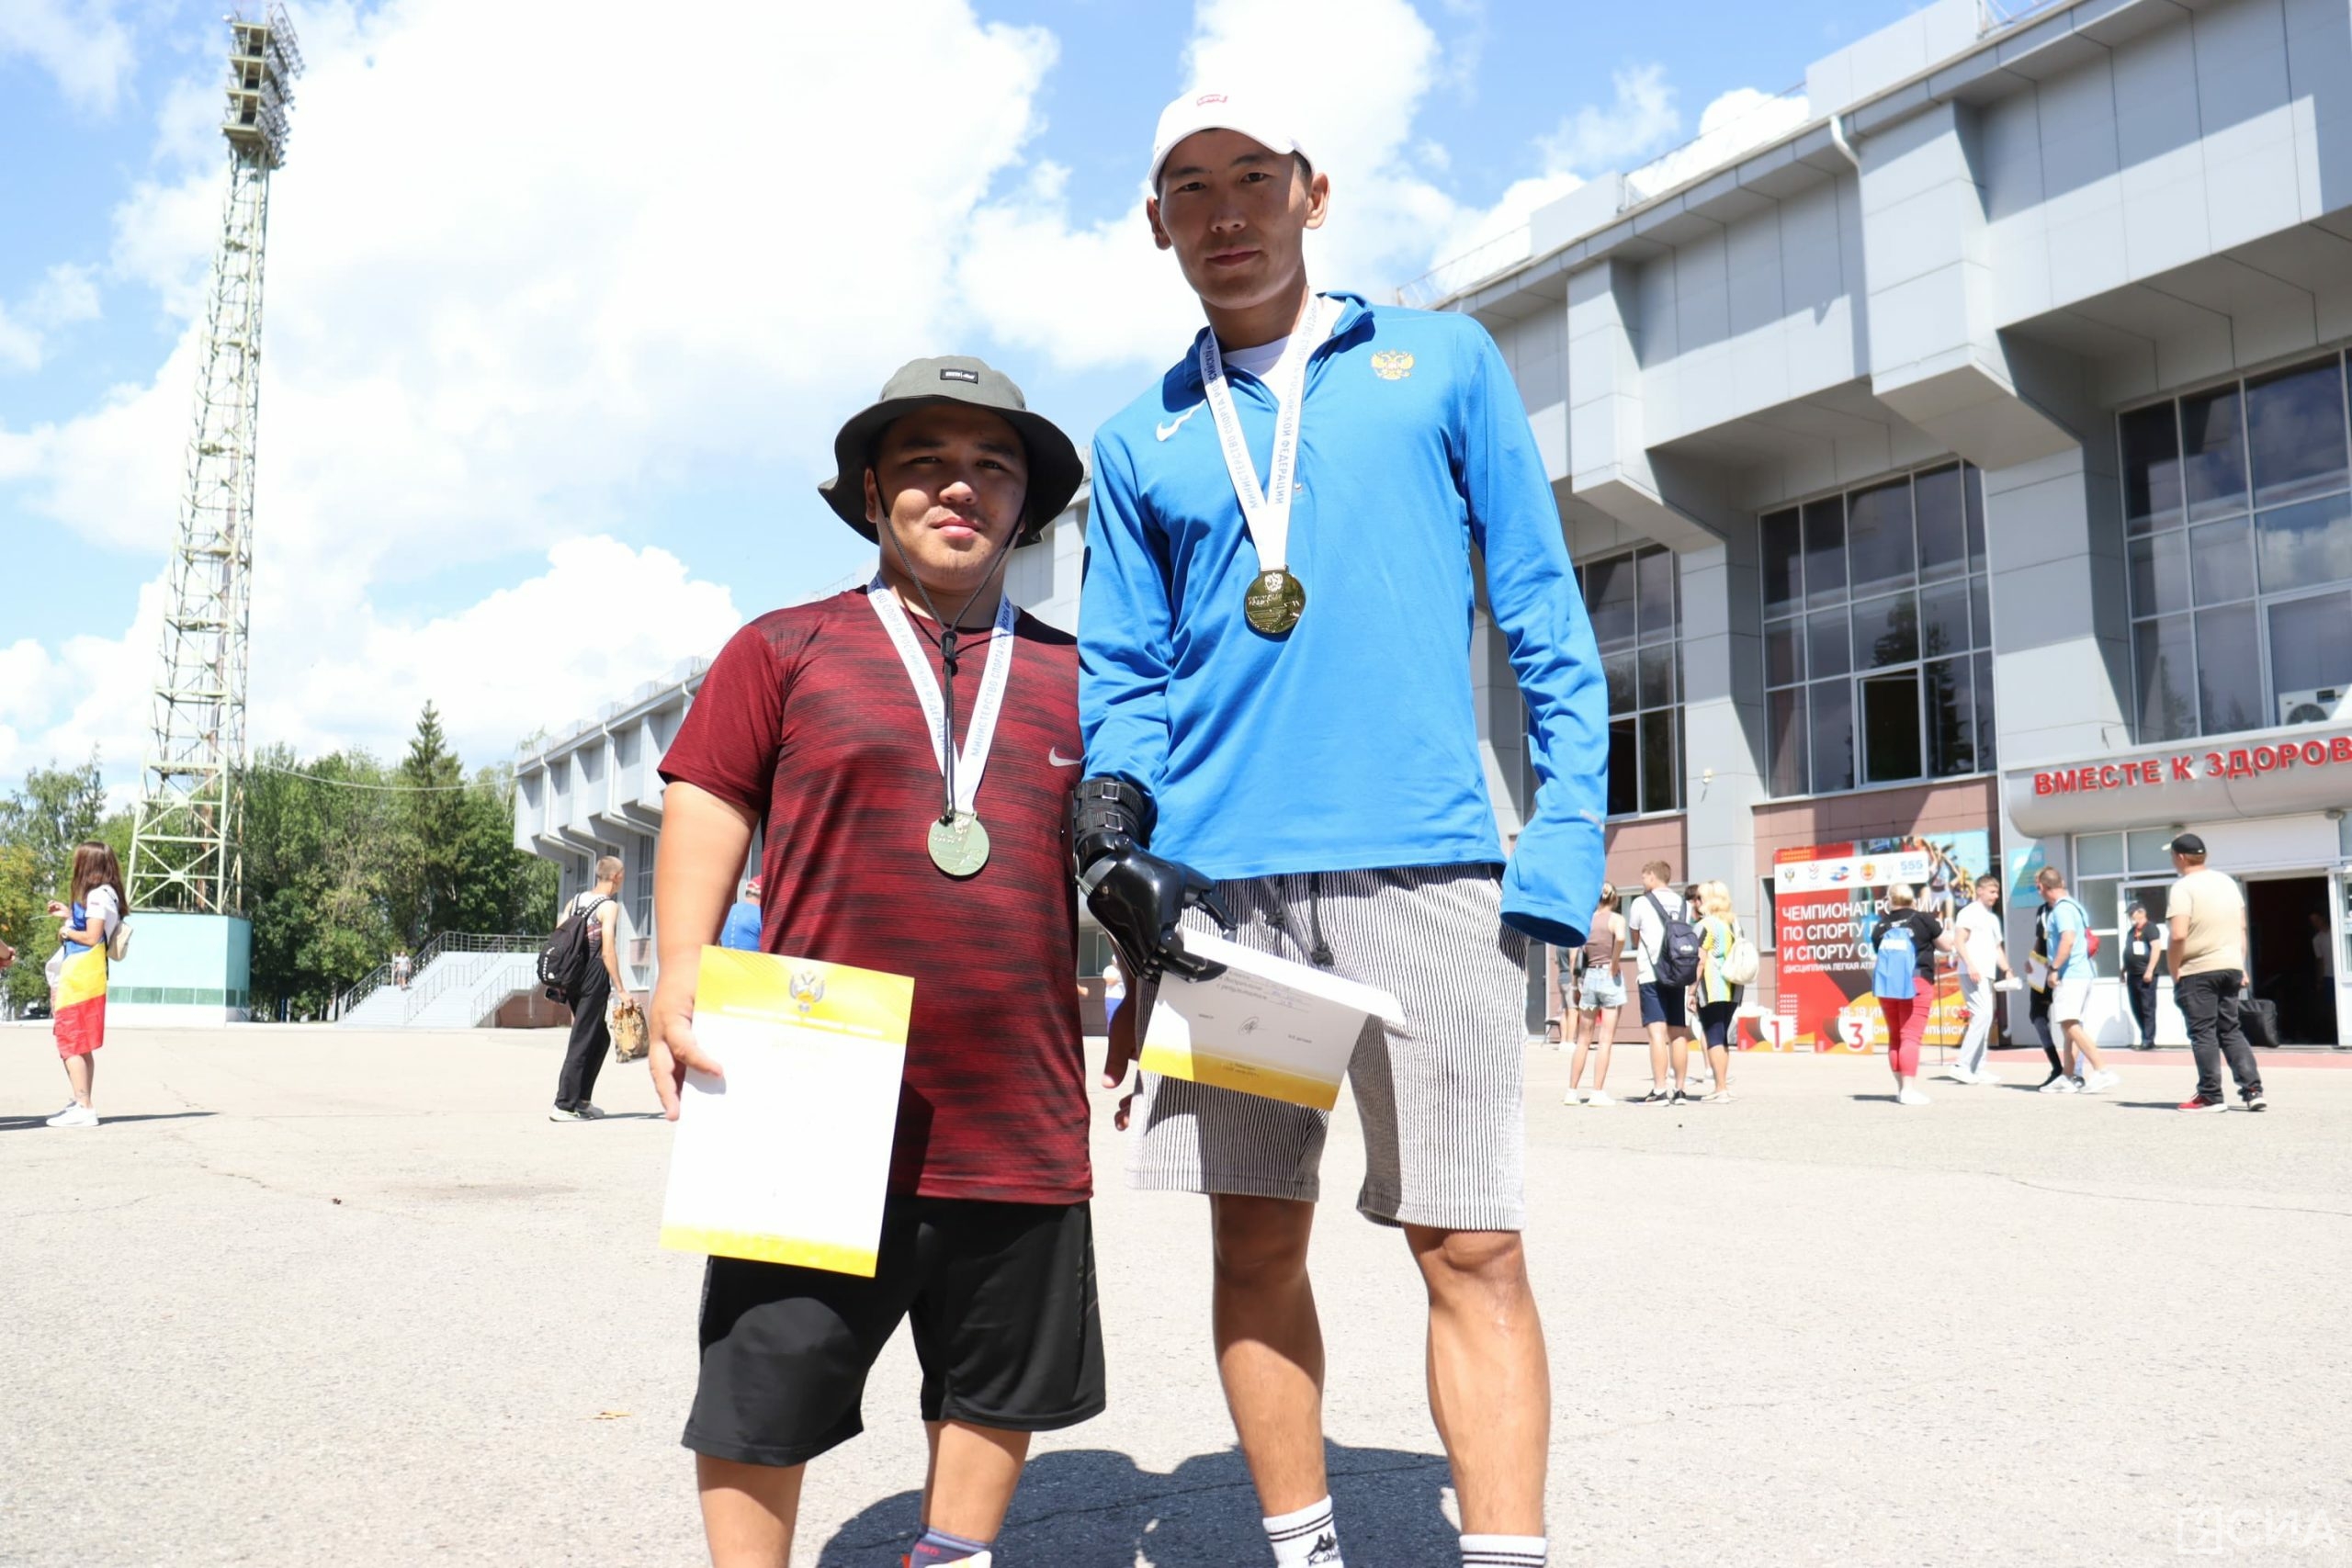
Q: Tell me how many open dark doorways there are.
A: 1